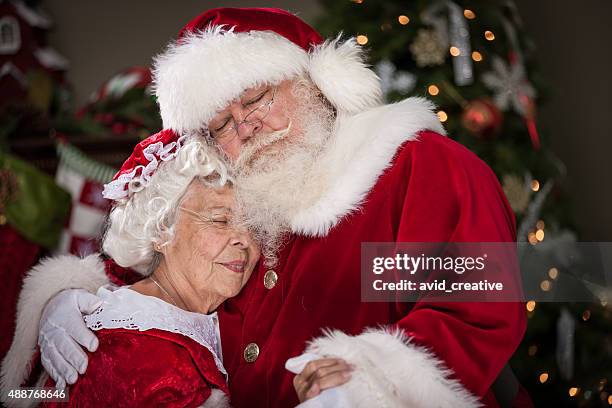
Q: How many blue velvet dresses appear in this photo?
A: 0